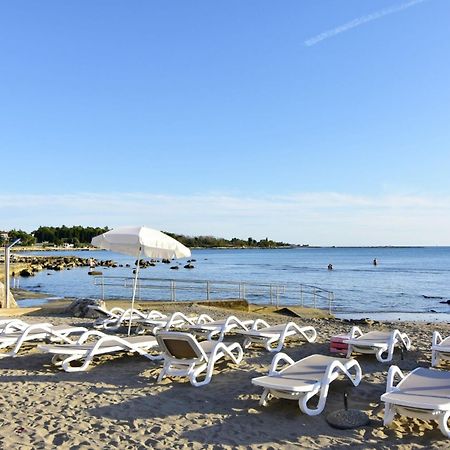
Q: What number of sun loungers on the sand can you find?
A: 12